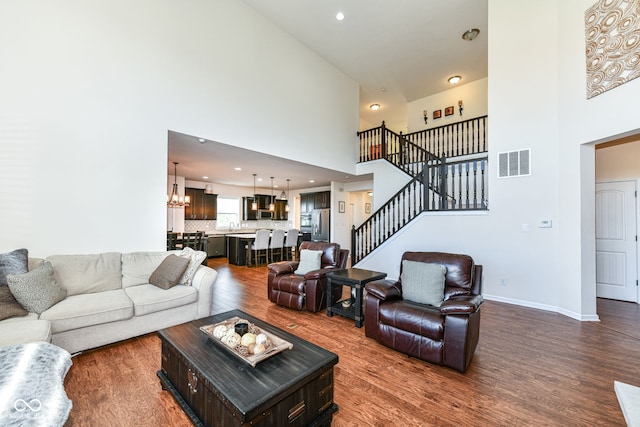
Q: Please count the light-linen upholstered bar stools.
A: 3